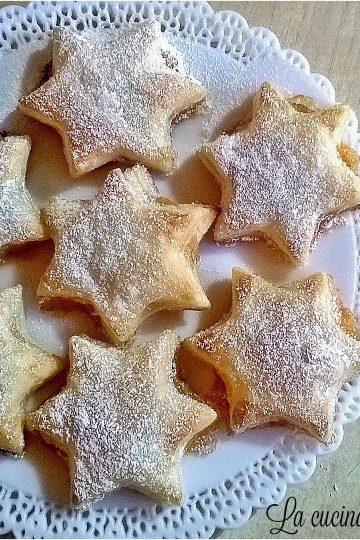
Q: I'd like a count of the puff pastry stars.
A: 7